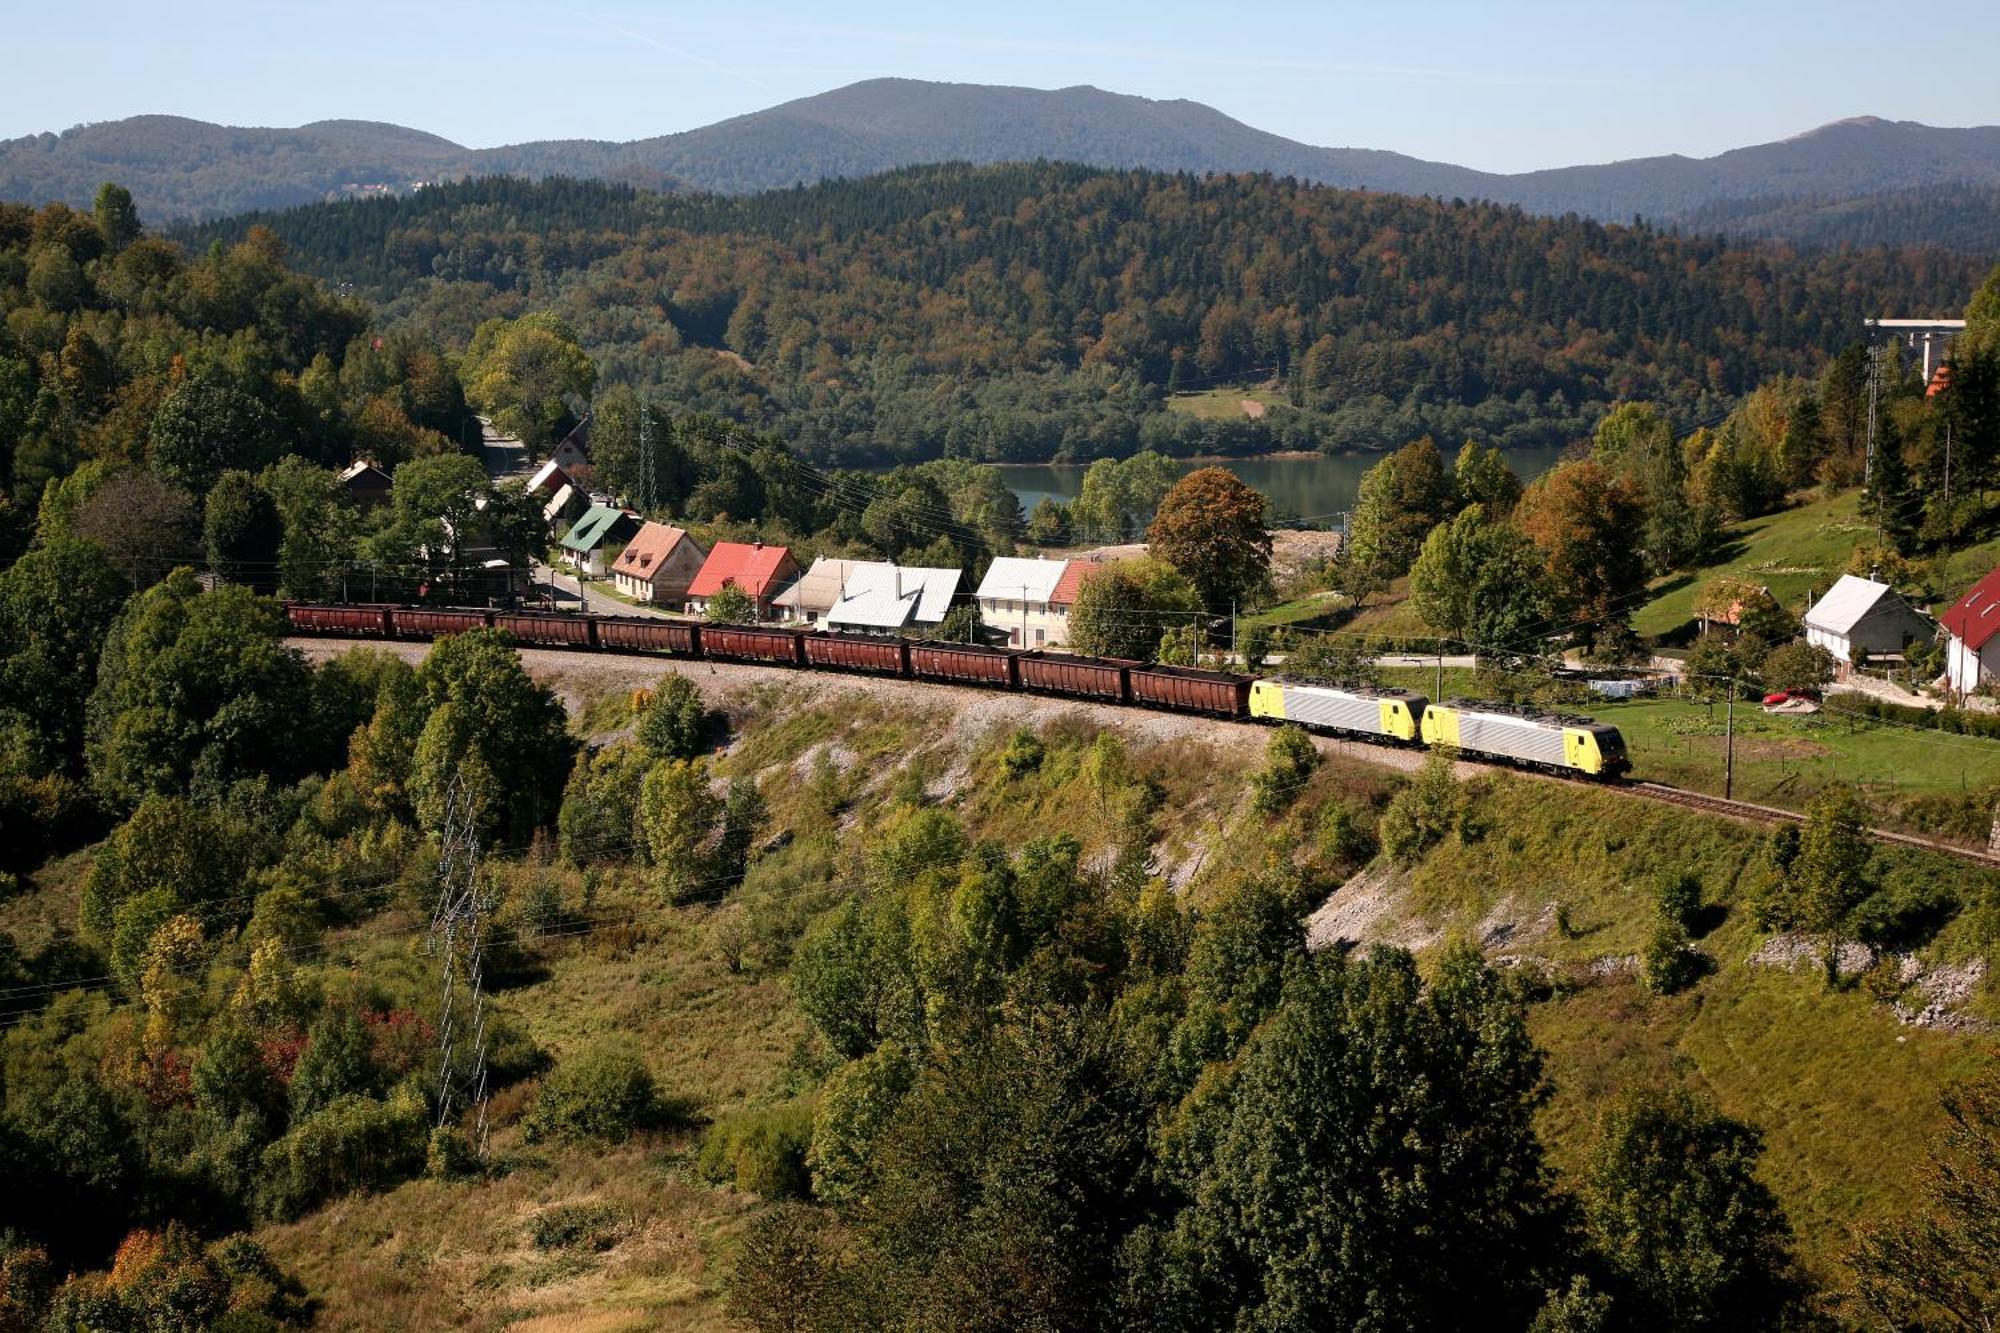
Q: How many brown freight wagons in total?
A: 9